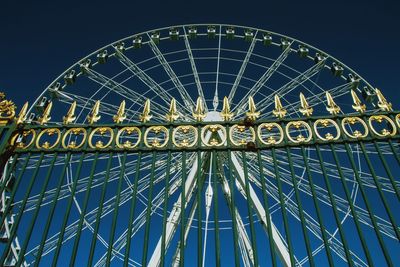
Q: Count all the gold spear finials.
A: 15